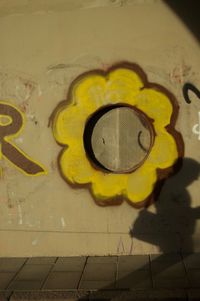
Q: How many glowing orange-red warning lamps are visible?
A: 0